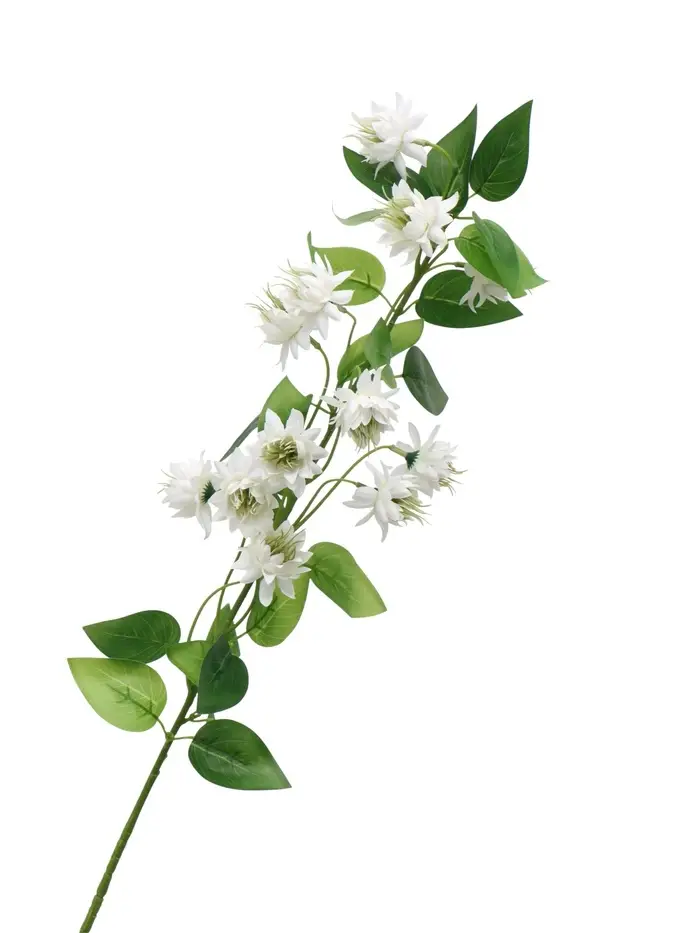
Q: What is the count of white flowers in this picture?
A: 12